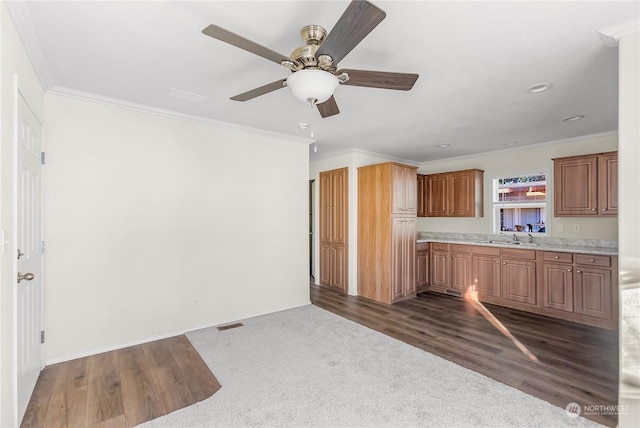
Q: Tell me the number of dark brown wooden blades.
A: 5